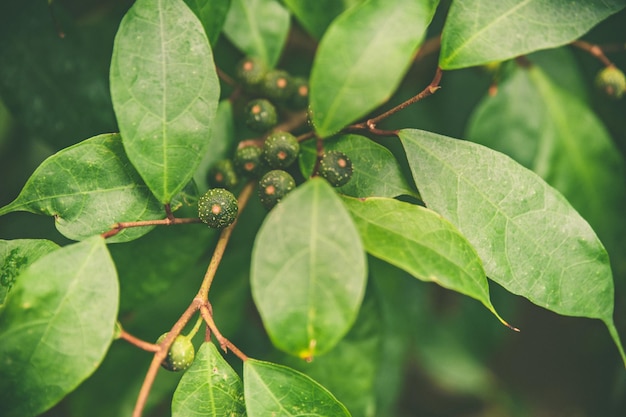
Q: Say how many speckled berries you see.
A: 12